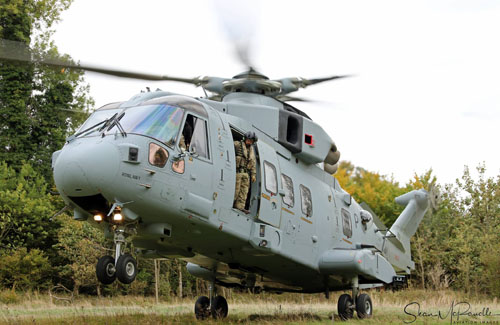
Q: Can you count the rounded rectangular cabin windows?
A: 4